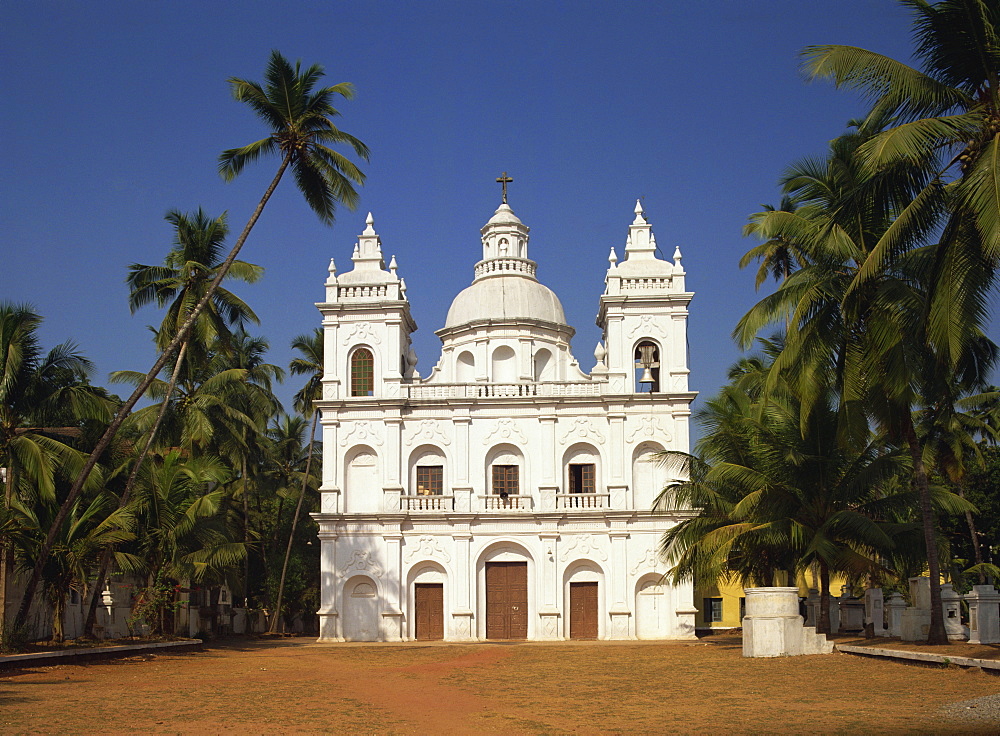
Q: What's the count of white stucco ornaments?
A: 11